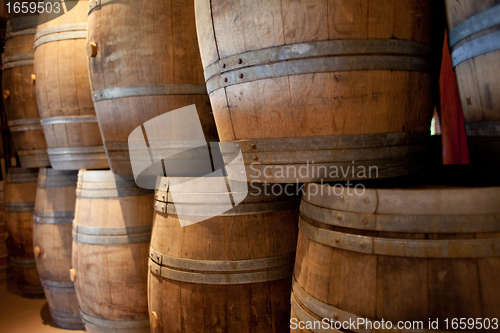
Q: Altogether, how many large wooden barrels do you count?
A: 10